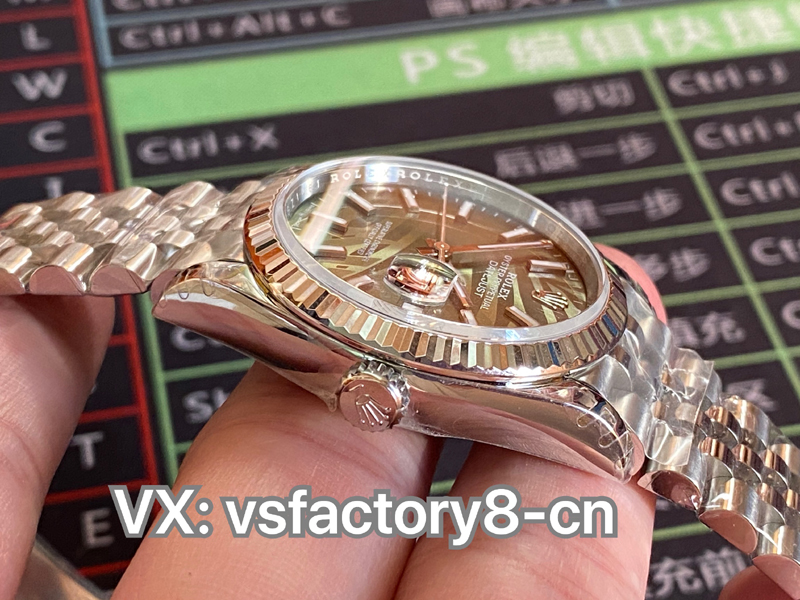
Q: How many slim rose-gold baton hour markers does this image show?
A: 10